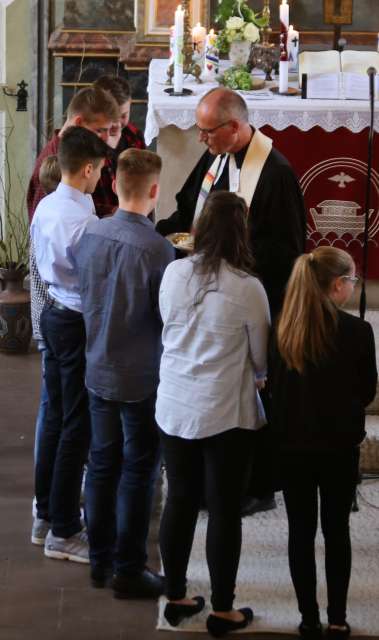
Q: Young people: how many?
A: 7